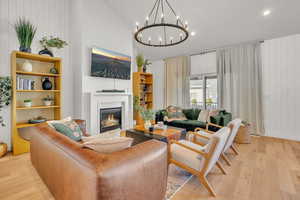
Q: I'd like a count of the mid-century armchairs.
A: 2